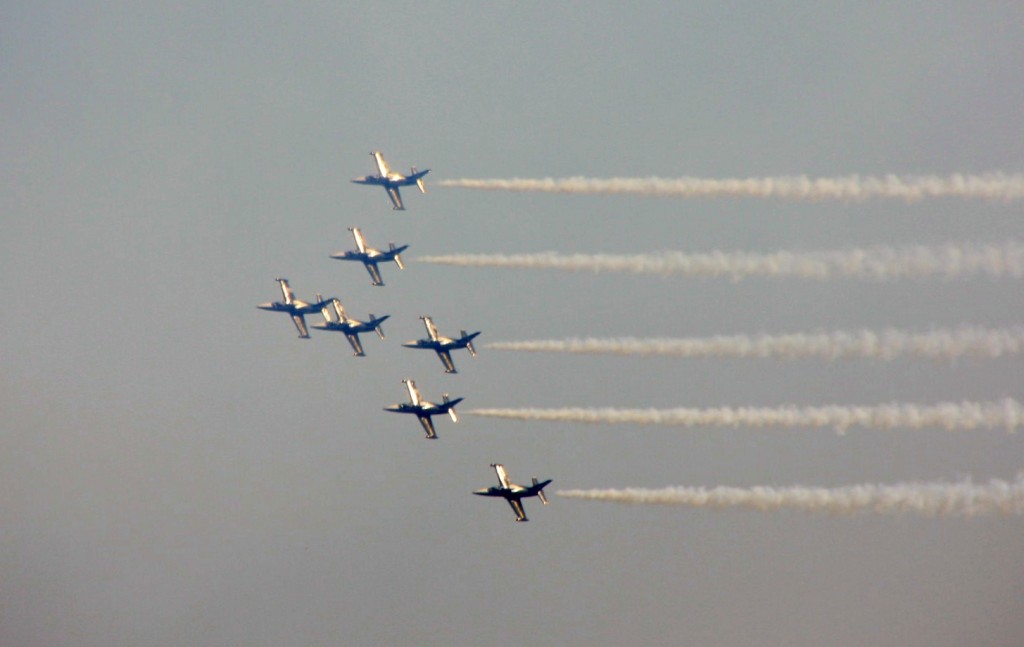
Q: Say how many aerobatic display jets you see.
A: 7